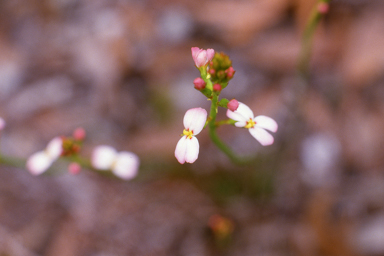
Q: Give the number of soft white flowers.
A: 4